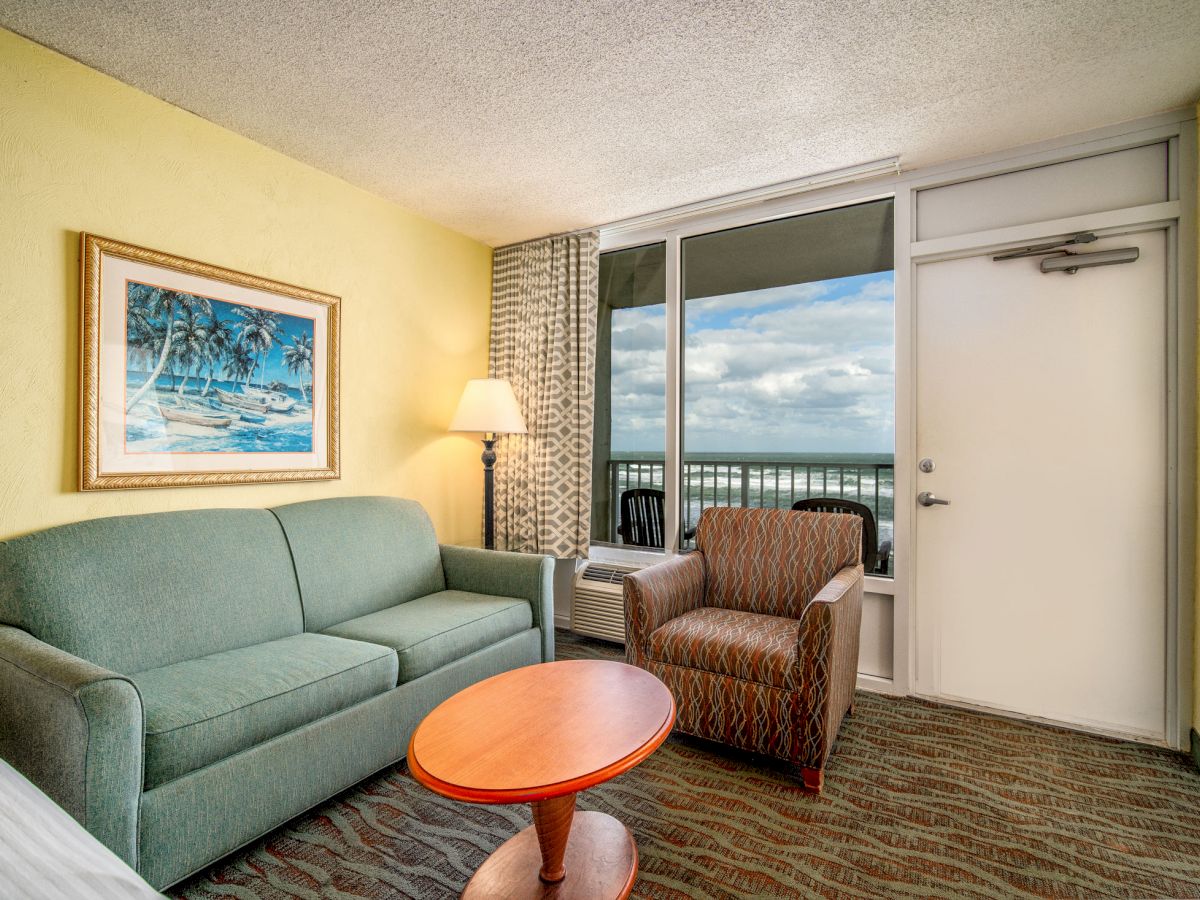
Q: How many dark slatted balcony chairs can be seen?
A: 2